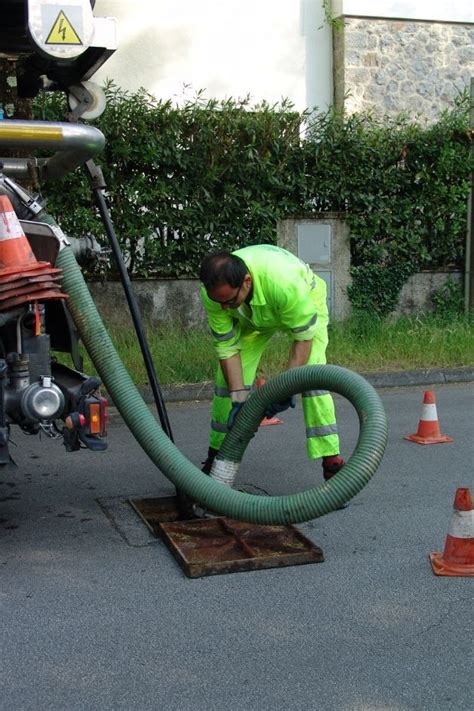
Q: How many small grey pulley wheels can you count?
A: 1